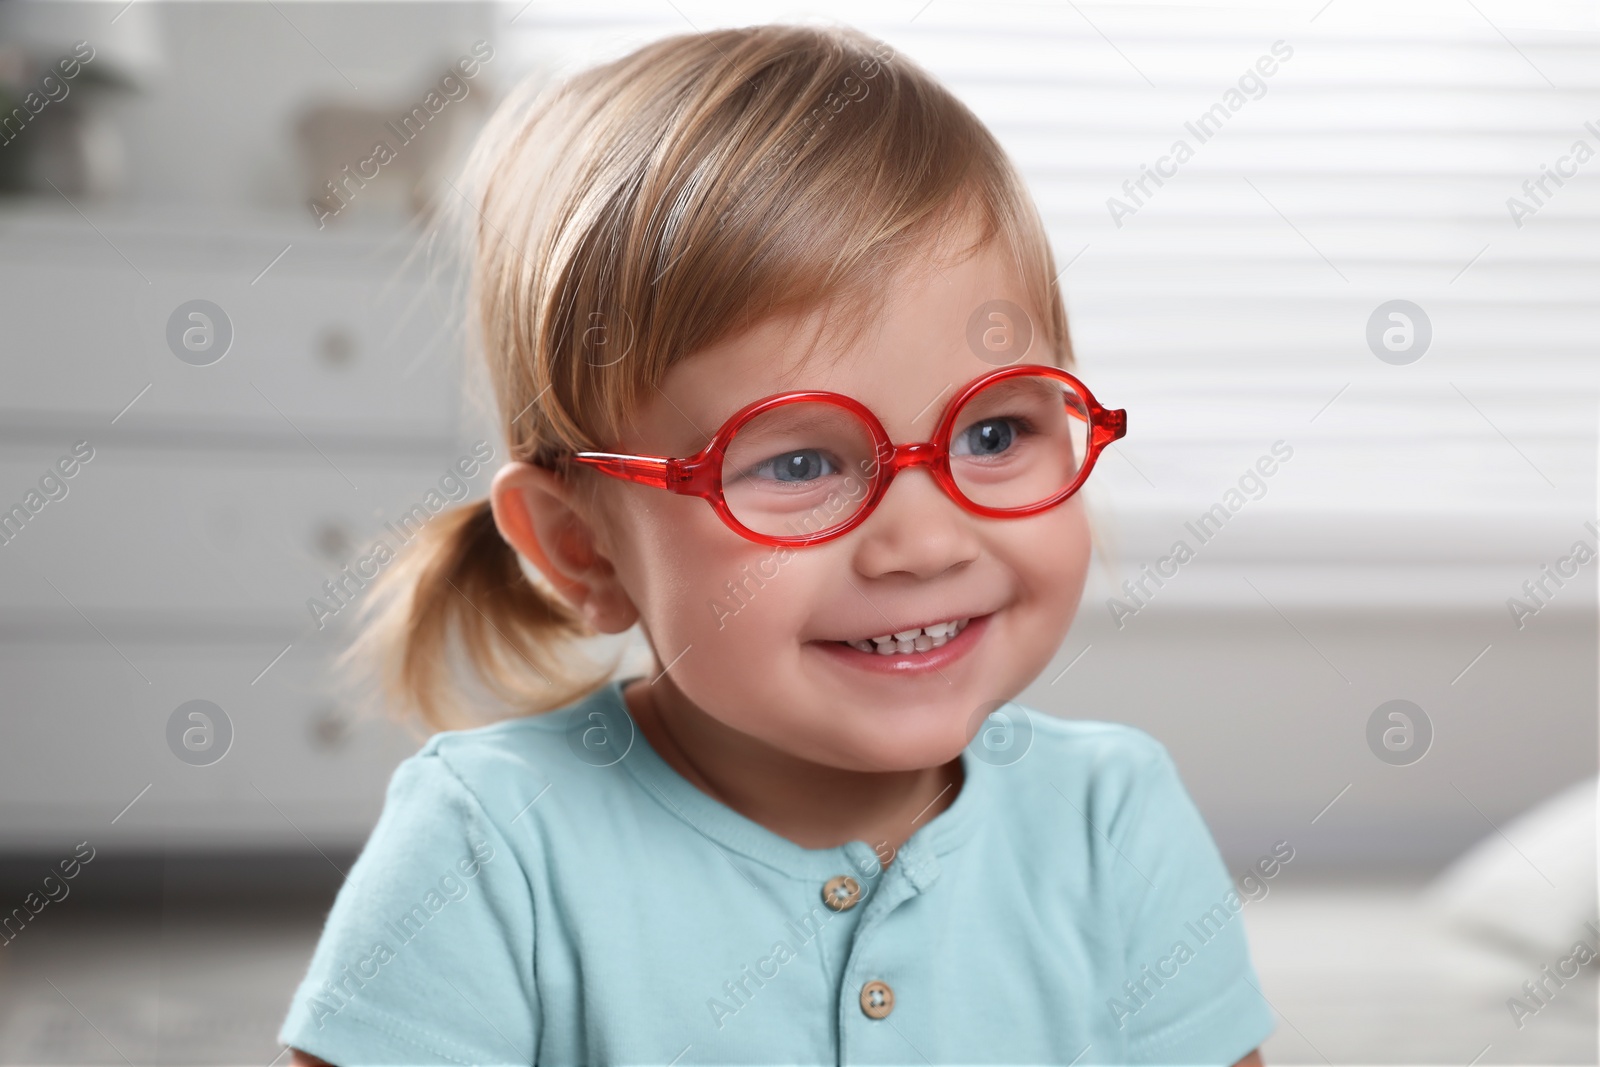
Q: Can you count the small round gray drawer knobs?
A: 3